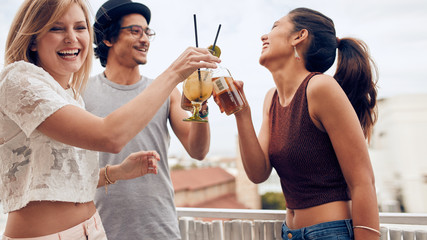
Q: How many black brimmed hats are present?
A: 1